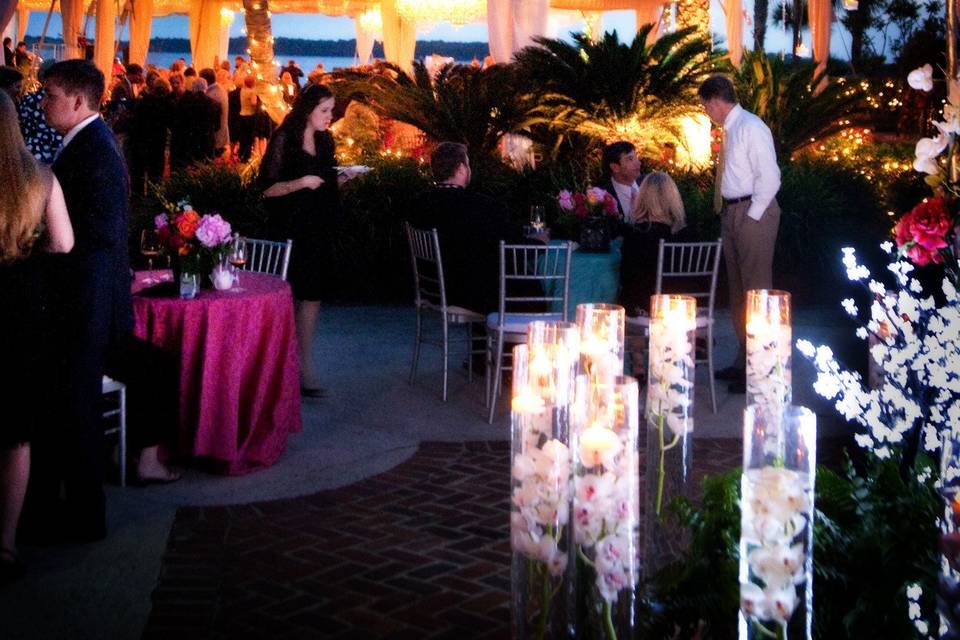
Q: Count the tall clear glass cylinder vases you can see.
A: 7